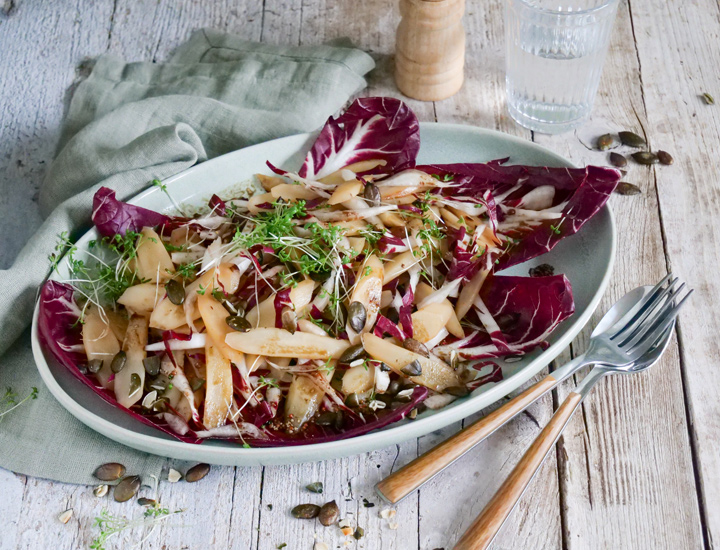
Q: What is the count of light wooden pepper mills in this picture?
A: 1